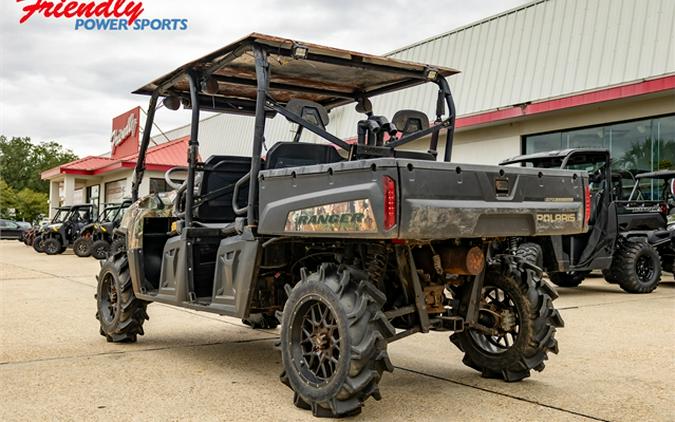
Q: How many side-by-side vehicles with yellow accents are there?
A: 2